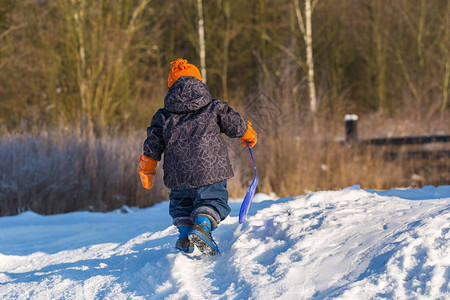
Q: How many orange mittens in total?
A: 2